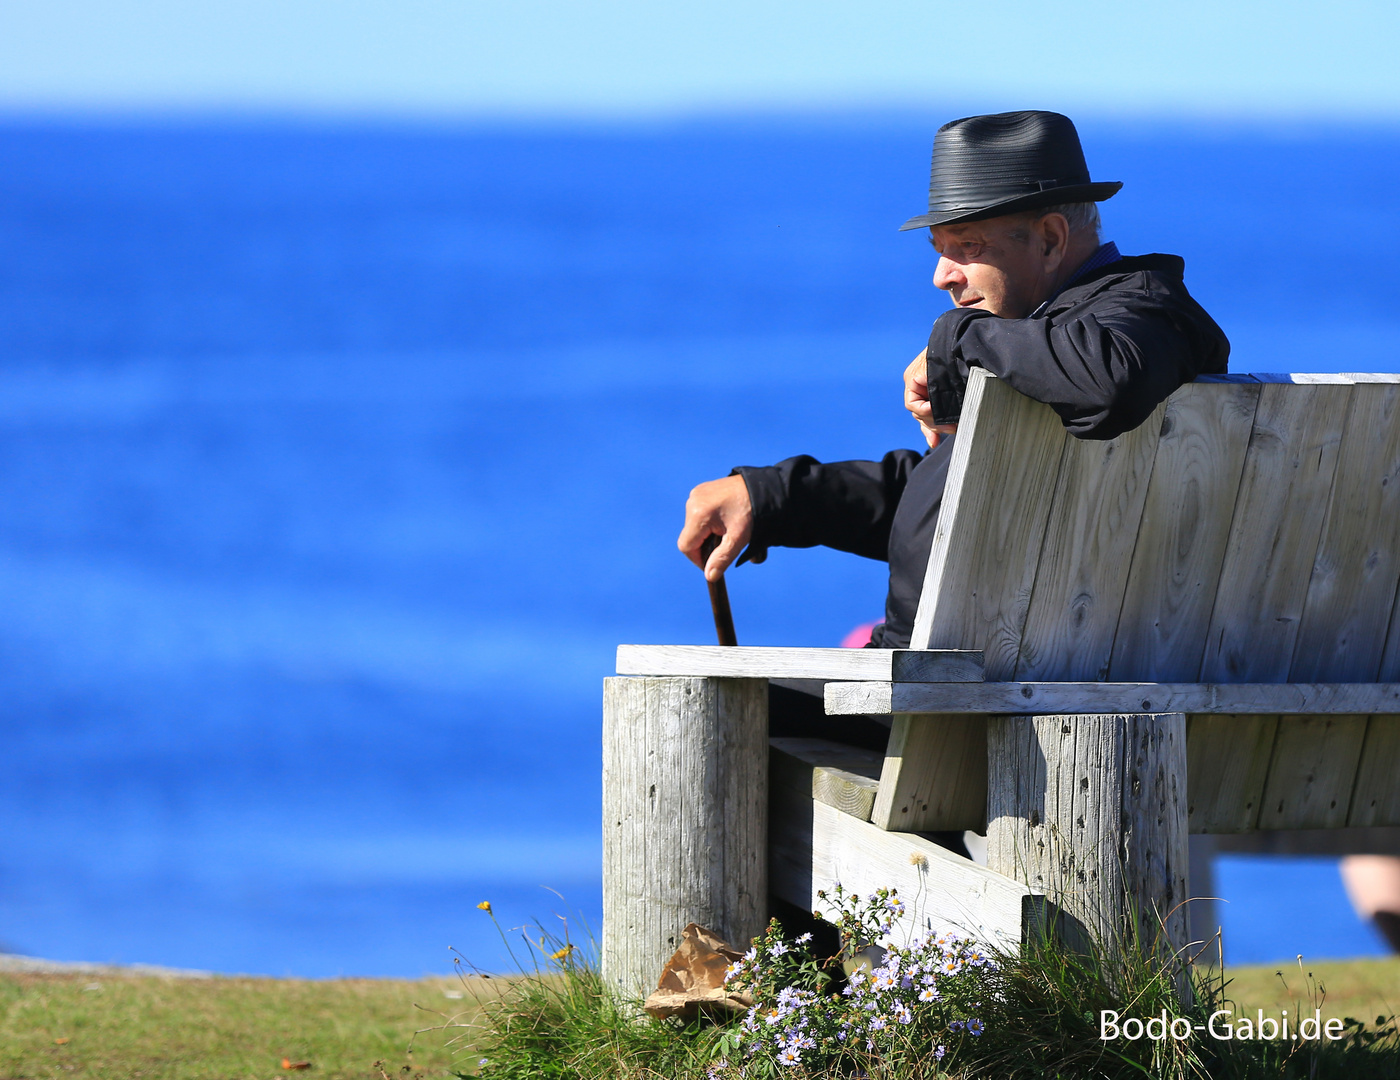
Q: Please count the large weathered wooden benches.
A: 1